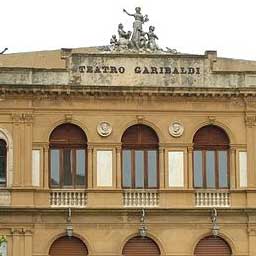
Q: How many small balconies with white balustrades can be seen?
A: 3